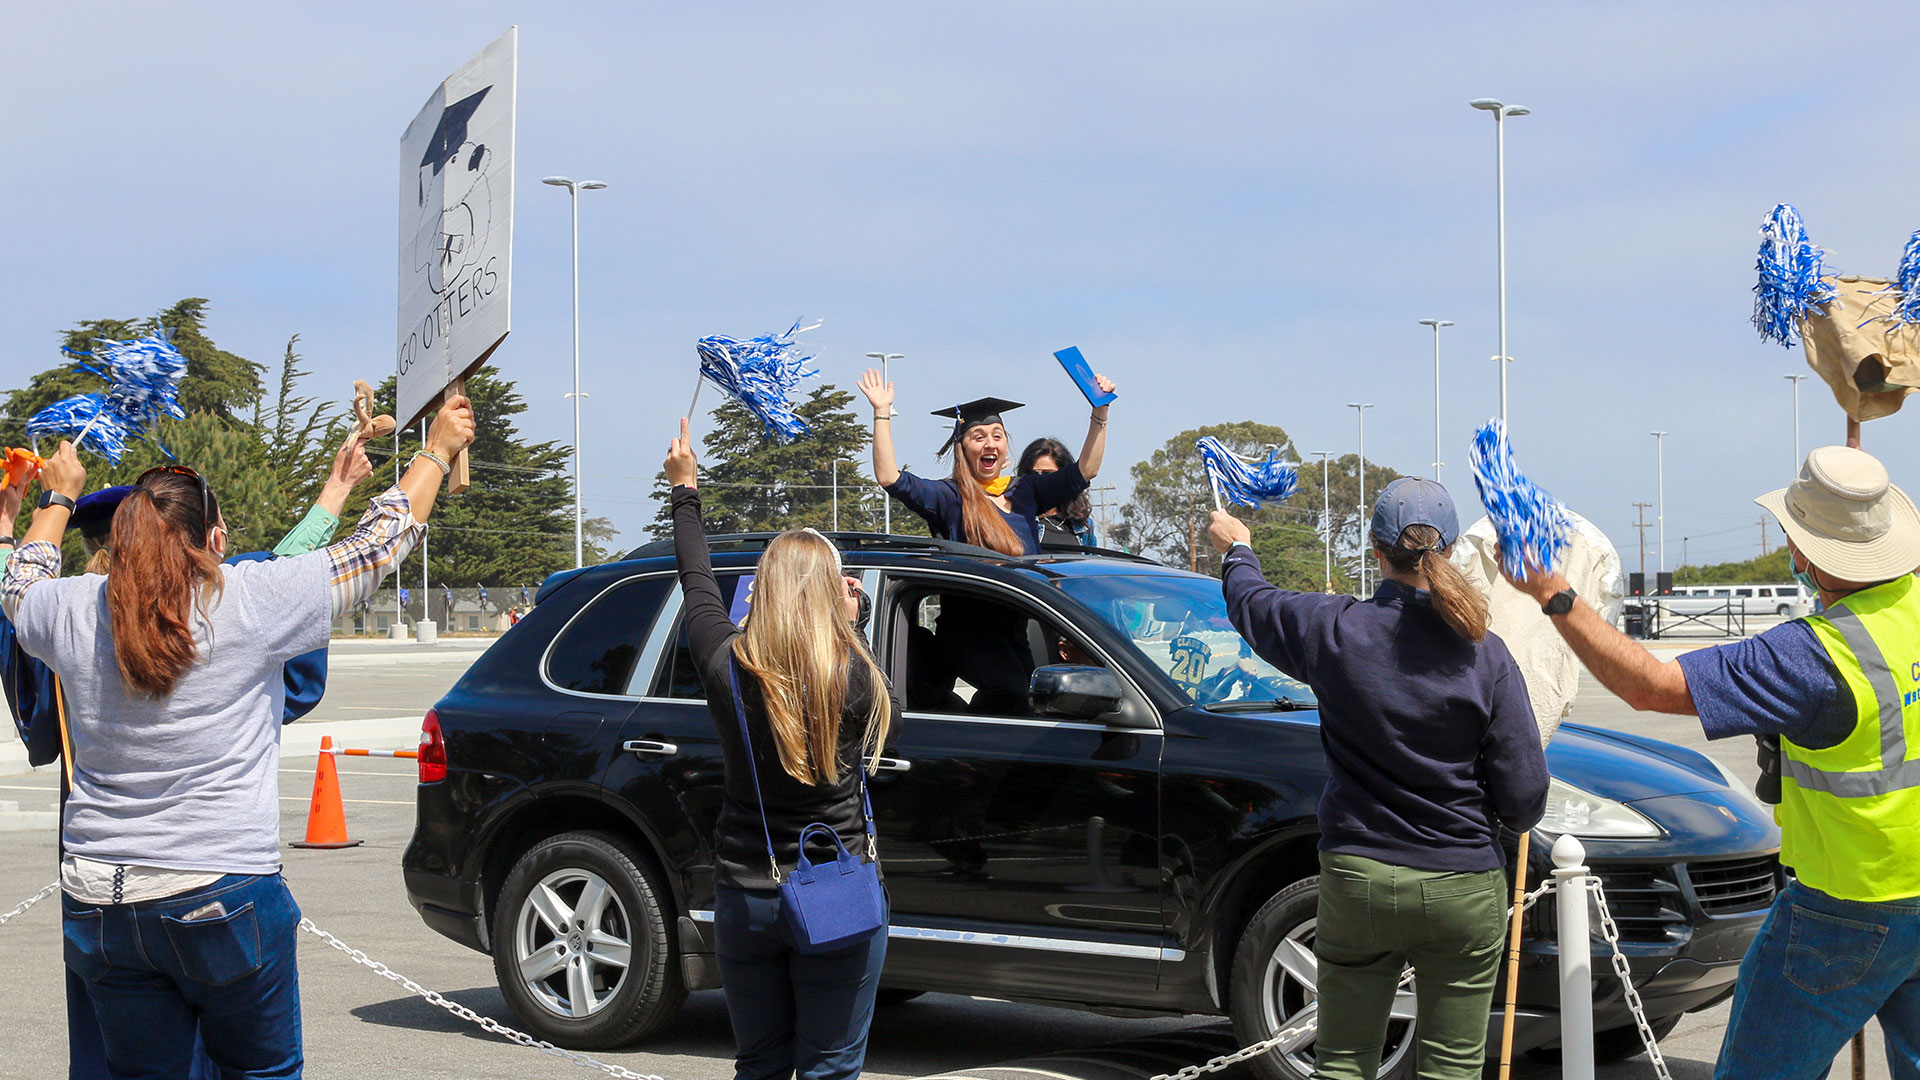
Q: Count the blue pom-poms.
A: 7